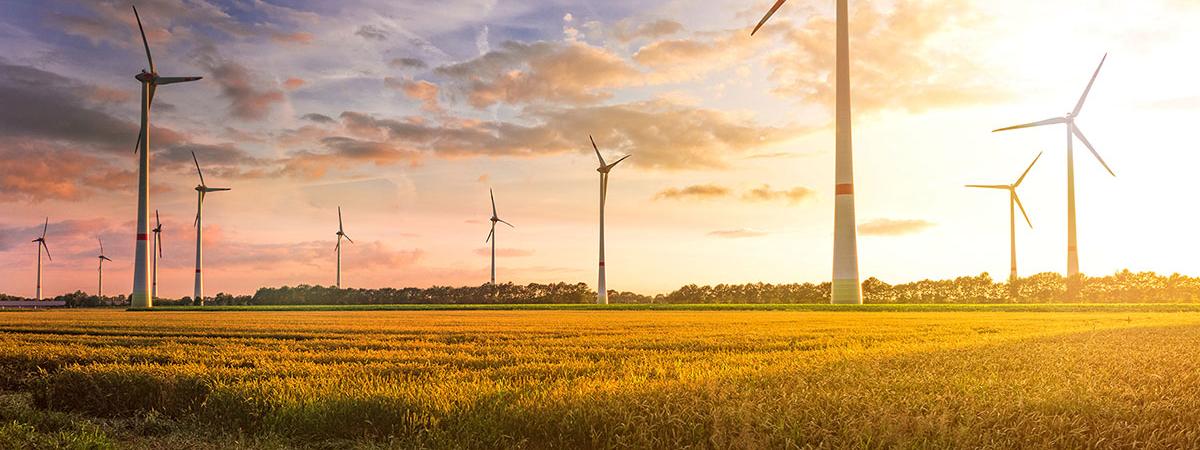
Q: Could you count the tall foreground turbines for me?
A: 2